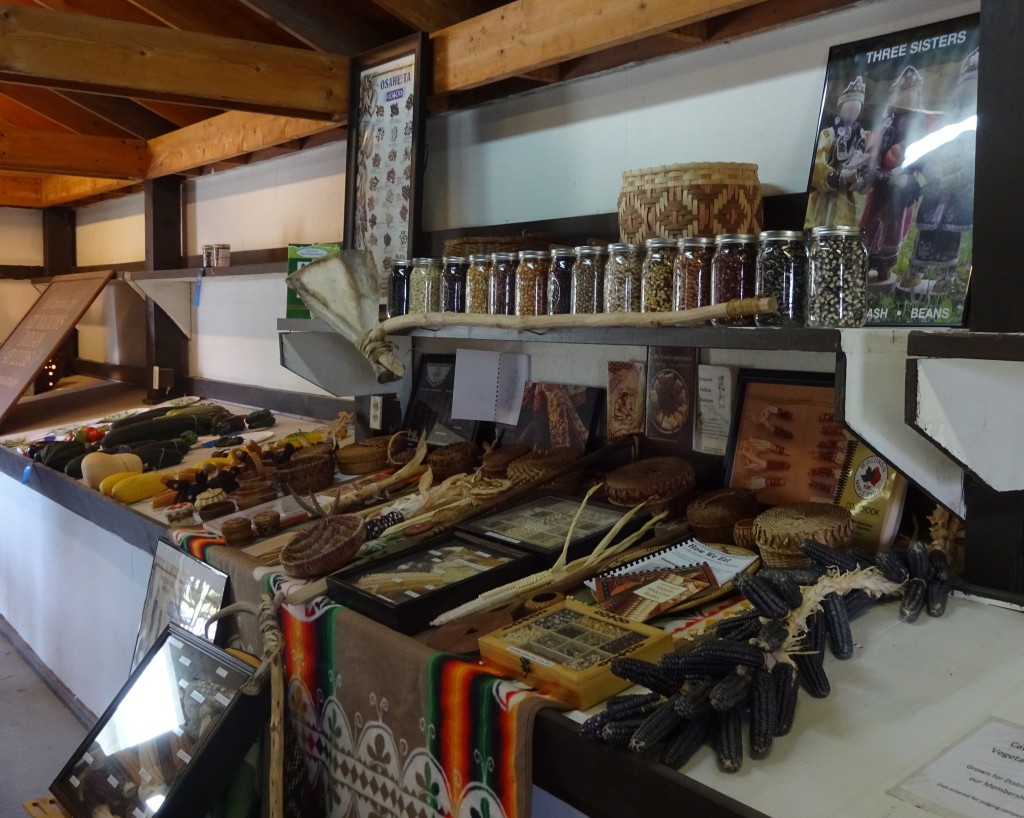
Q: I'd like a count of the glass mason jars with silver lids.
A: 14